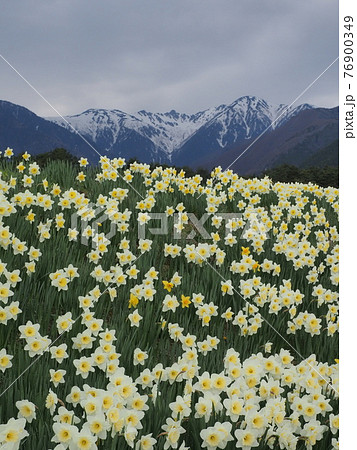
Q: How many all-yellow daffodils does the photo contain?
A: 5